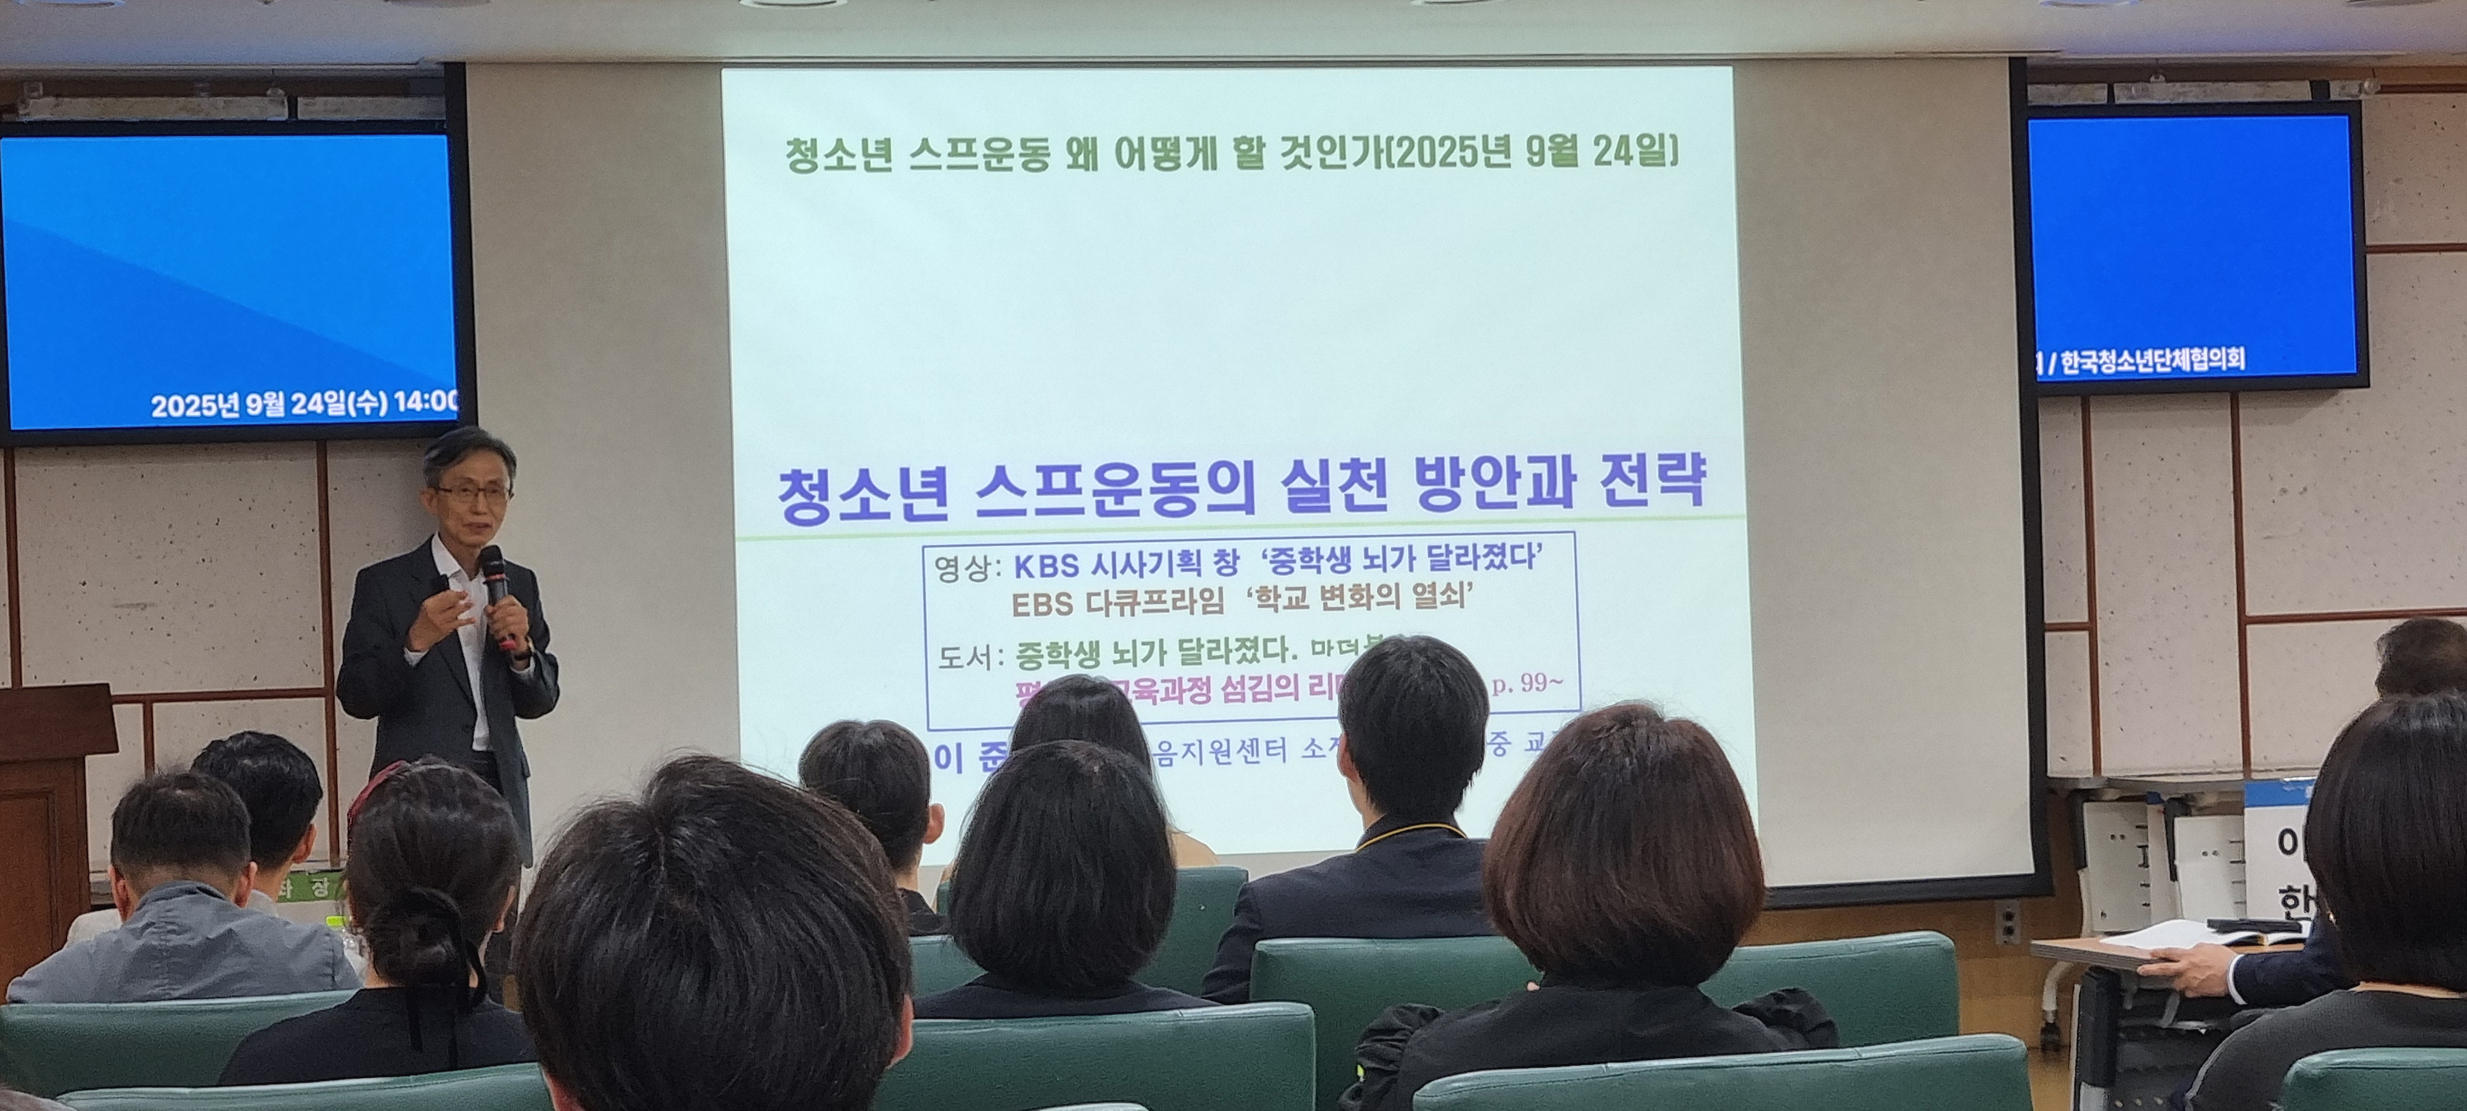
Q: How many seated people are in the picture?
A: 11